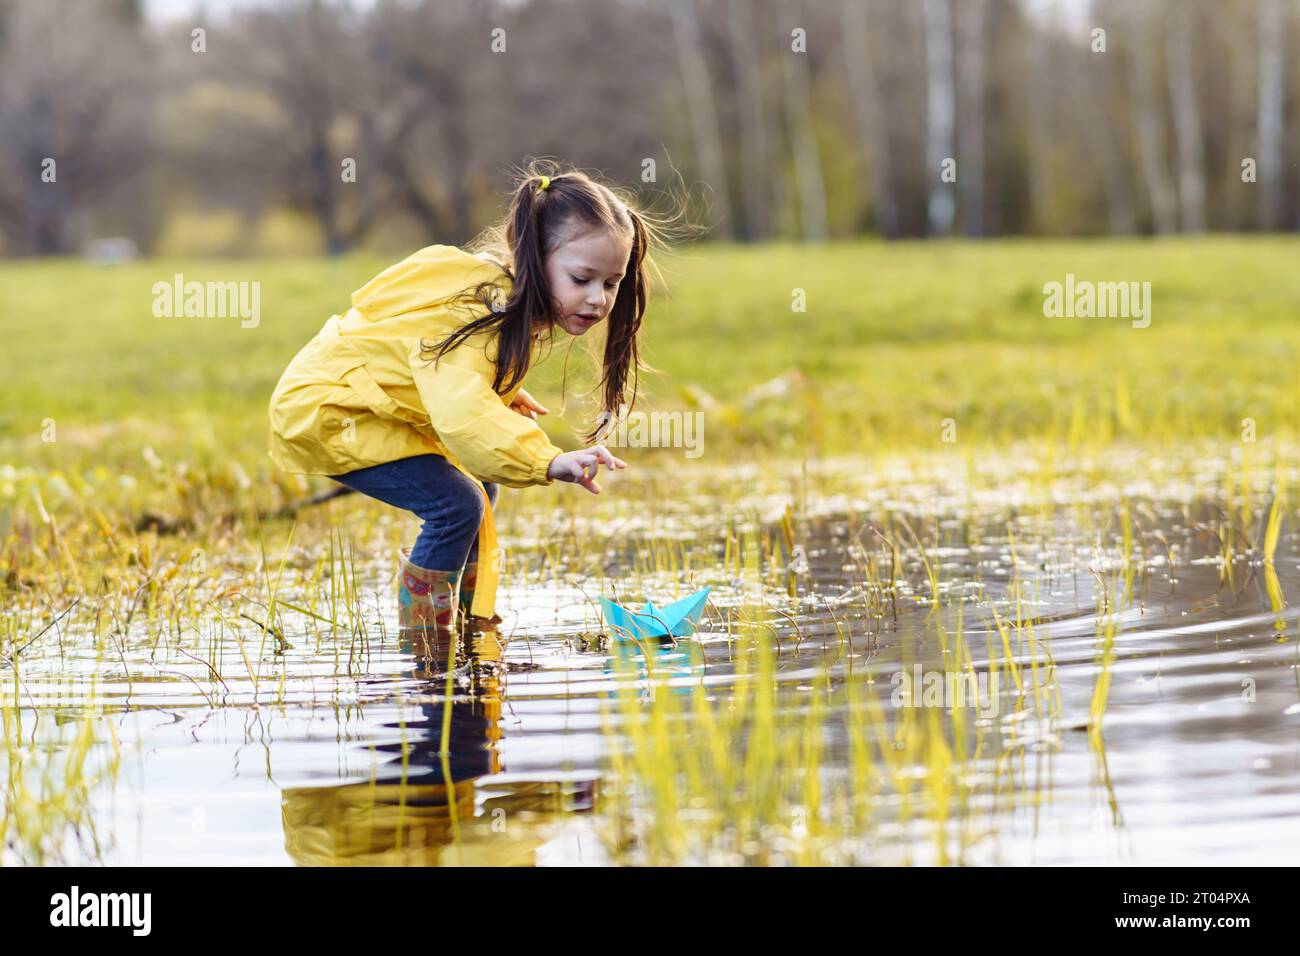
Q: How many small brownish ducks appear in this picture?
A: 0